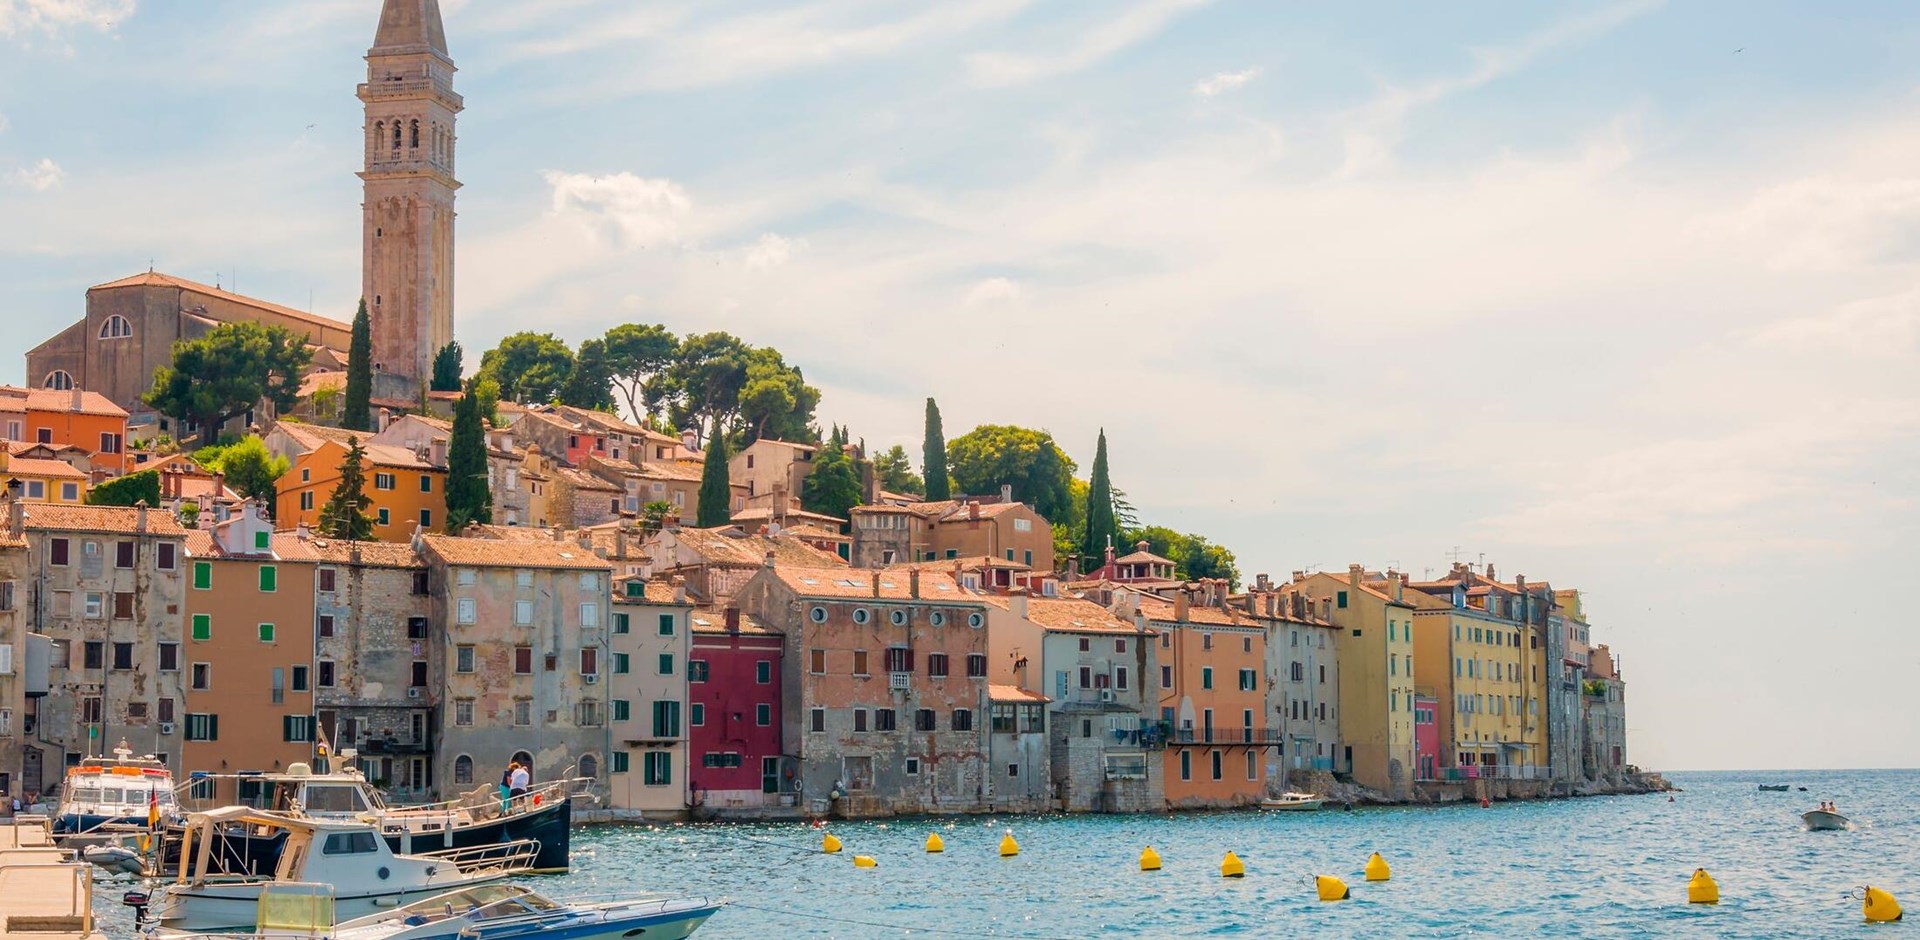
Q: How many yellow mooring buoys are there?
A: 10